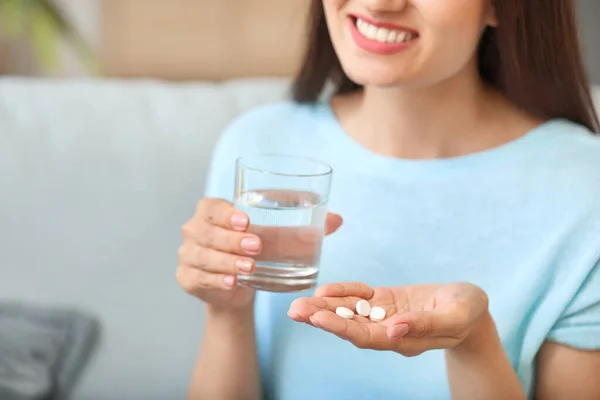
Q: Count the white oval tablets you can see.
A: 3